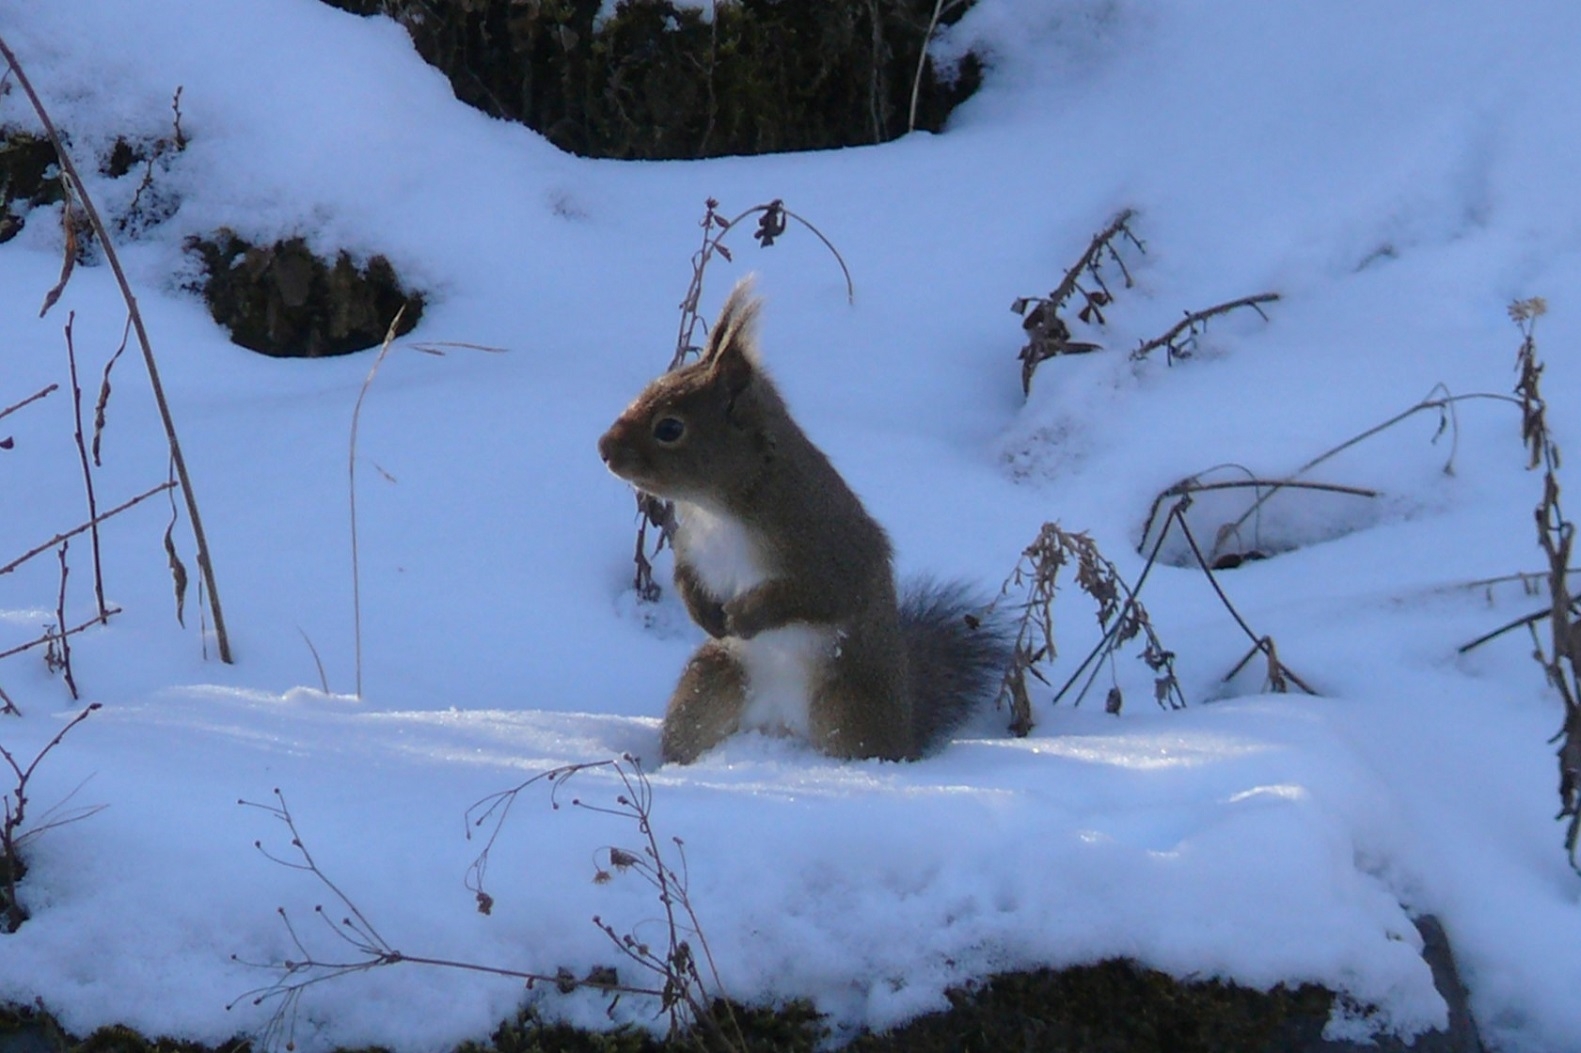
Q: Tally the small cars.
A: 0